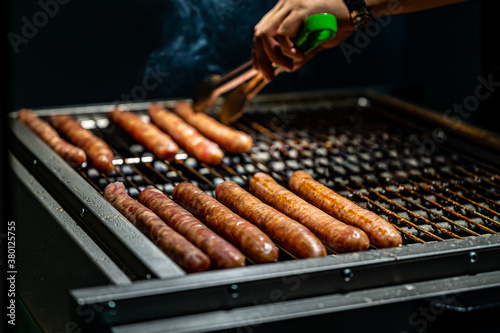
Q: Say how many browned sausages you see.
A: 11